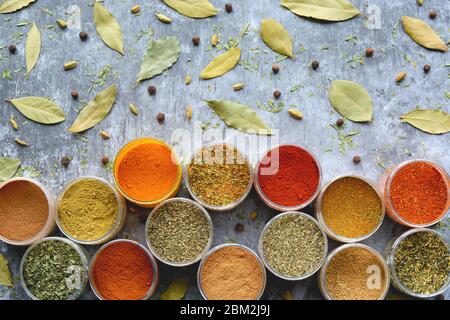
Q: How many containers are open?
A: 14